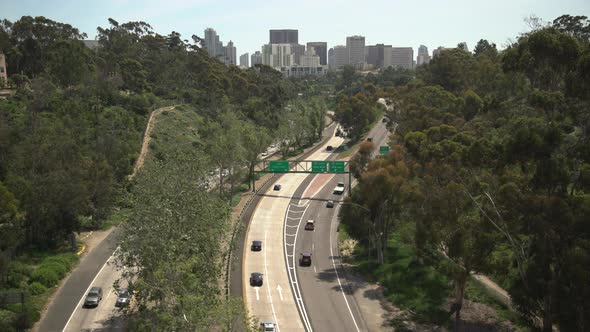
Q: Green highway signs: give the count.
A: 4